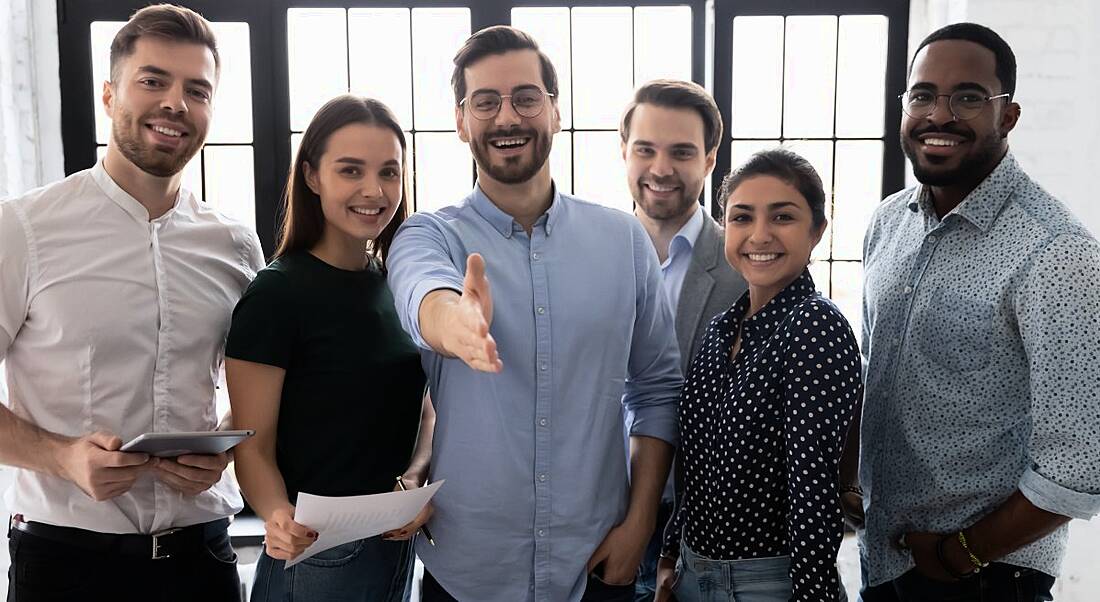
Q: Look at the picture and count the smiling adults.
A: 6